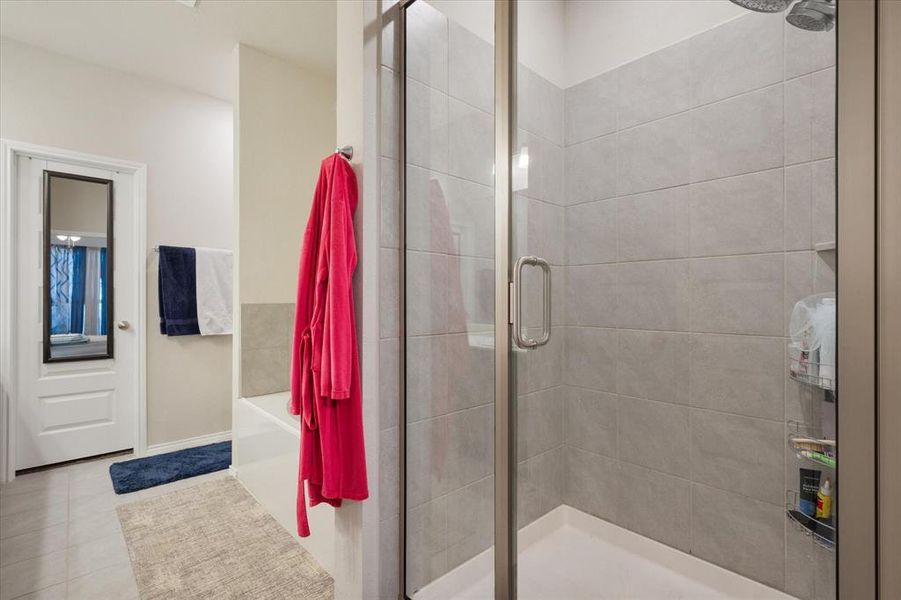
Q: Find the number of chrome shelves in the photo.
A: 3